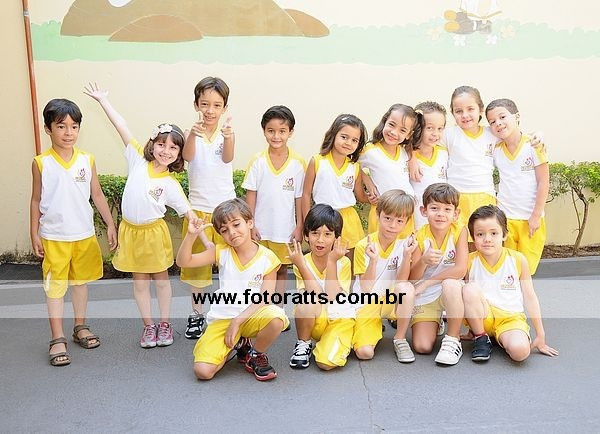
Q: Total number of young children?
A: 14